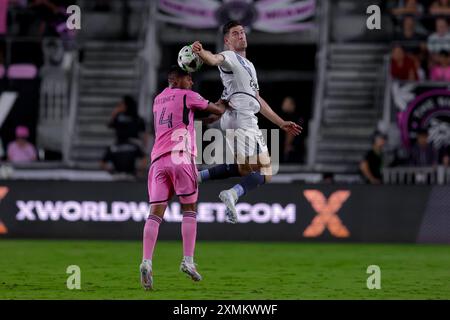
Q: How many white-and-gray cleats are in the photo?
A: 3